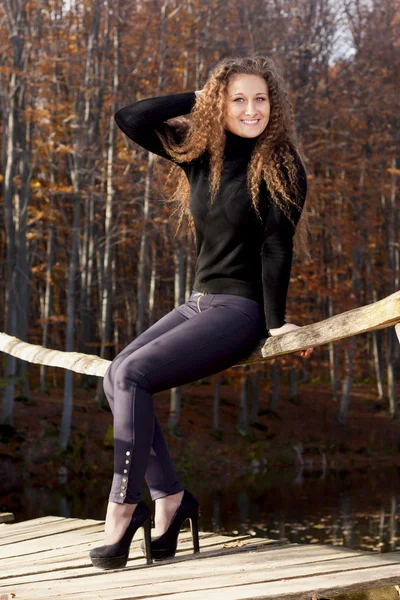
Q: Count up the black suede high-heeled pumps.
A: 2